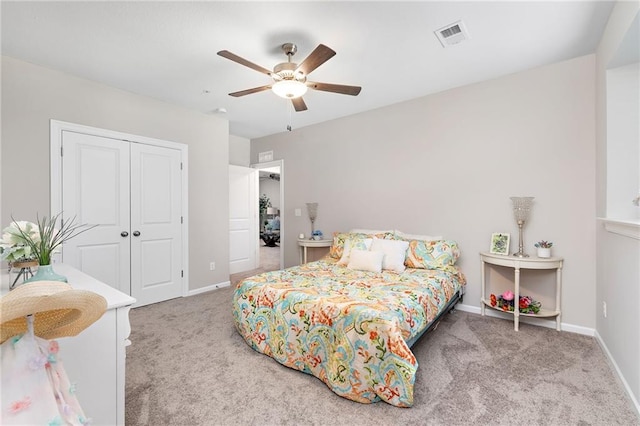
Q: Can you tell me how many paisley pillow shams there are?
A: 2